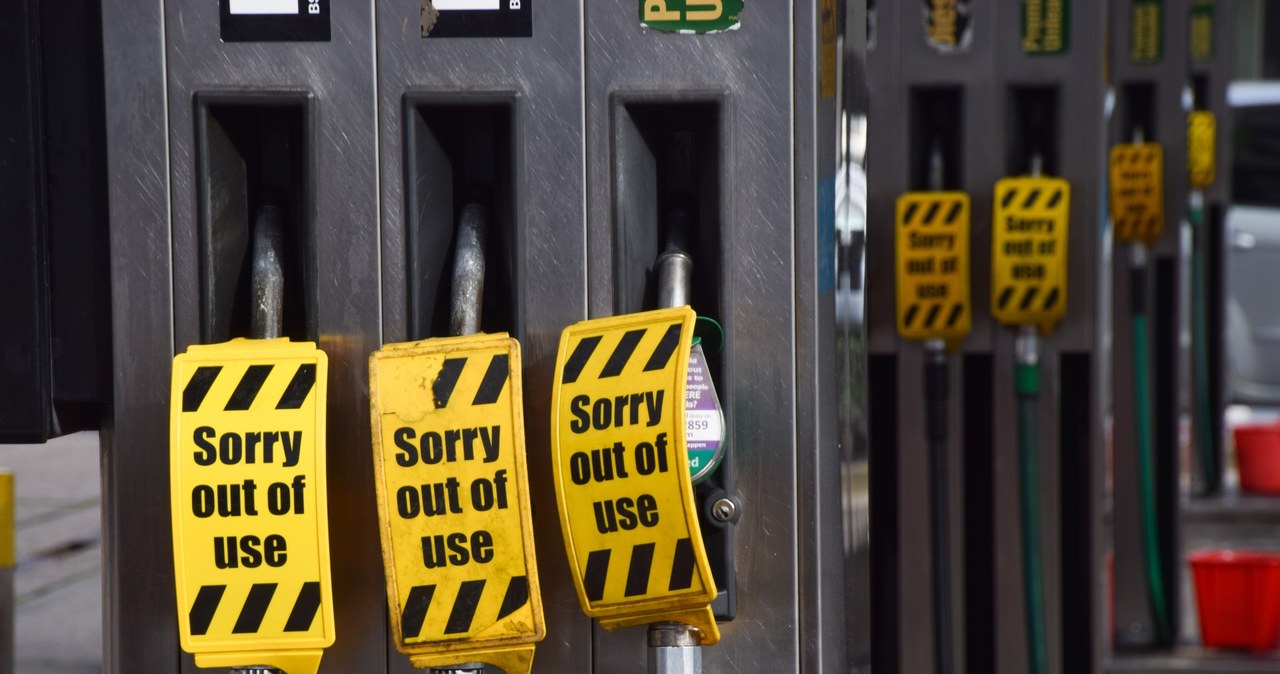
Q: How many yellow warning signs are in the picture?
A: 7